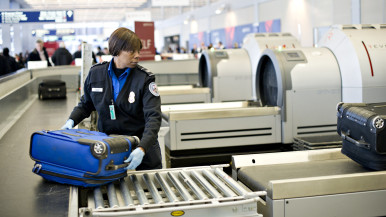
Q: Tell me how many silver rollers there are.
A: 11